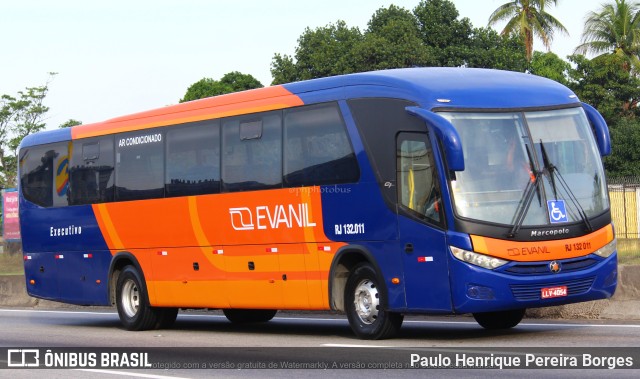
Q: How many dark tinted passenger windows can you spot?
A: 6